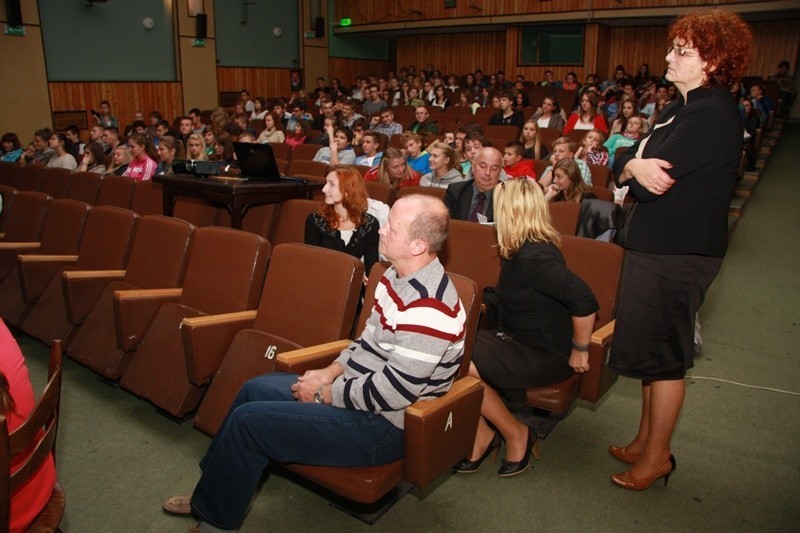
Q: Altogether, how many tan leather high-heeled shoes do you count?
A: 2